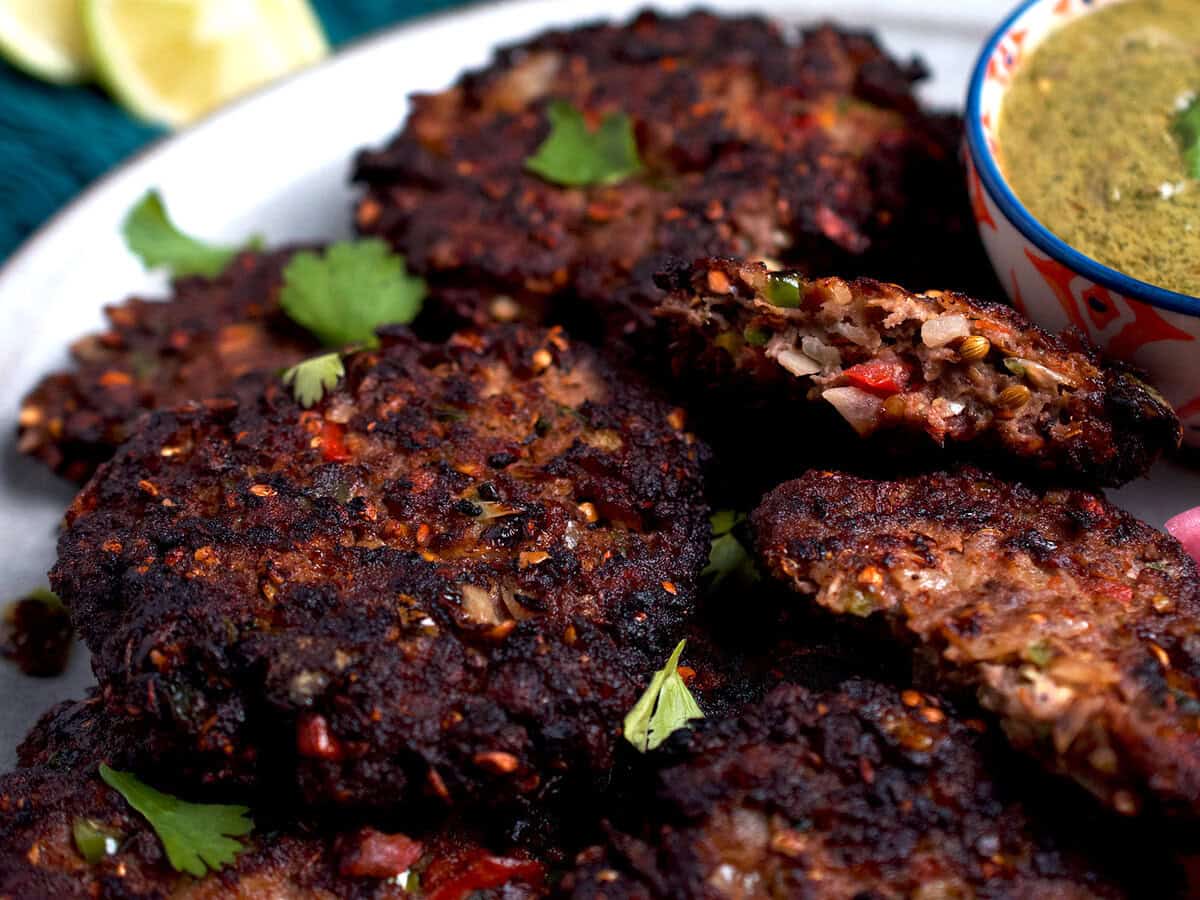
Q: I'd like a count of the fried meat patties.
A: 7